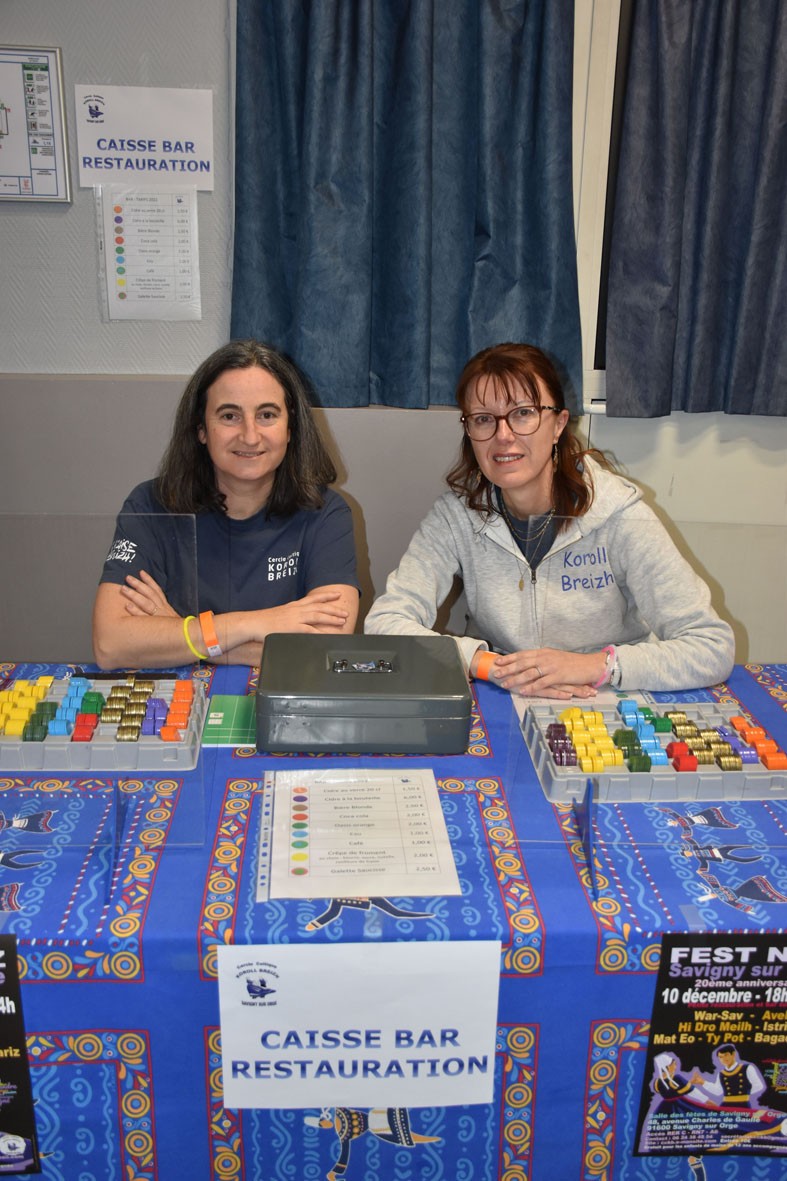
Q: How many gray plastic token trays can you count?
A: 2